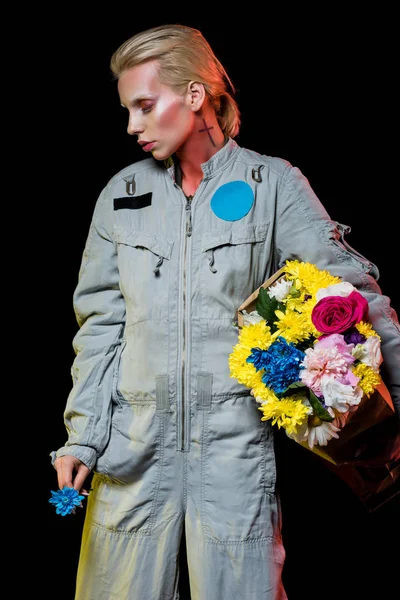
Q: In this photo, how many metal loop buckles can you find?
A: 2